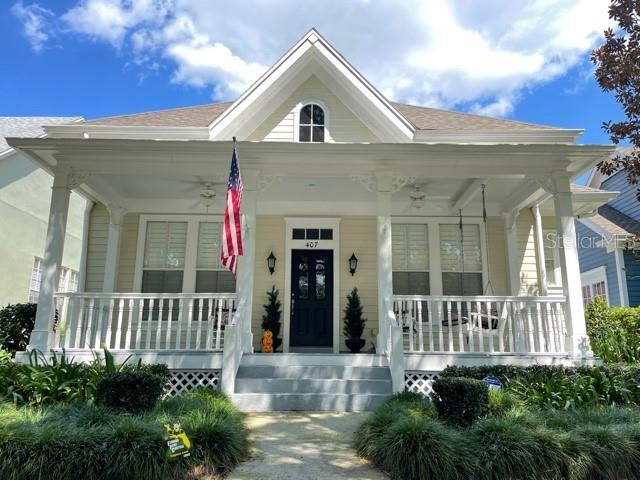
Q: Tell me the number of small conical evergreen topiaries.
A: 2